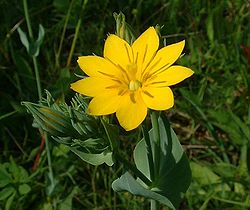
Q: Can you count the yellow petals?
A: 9